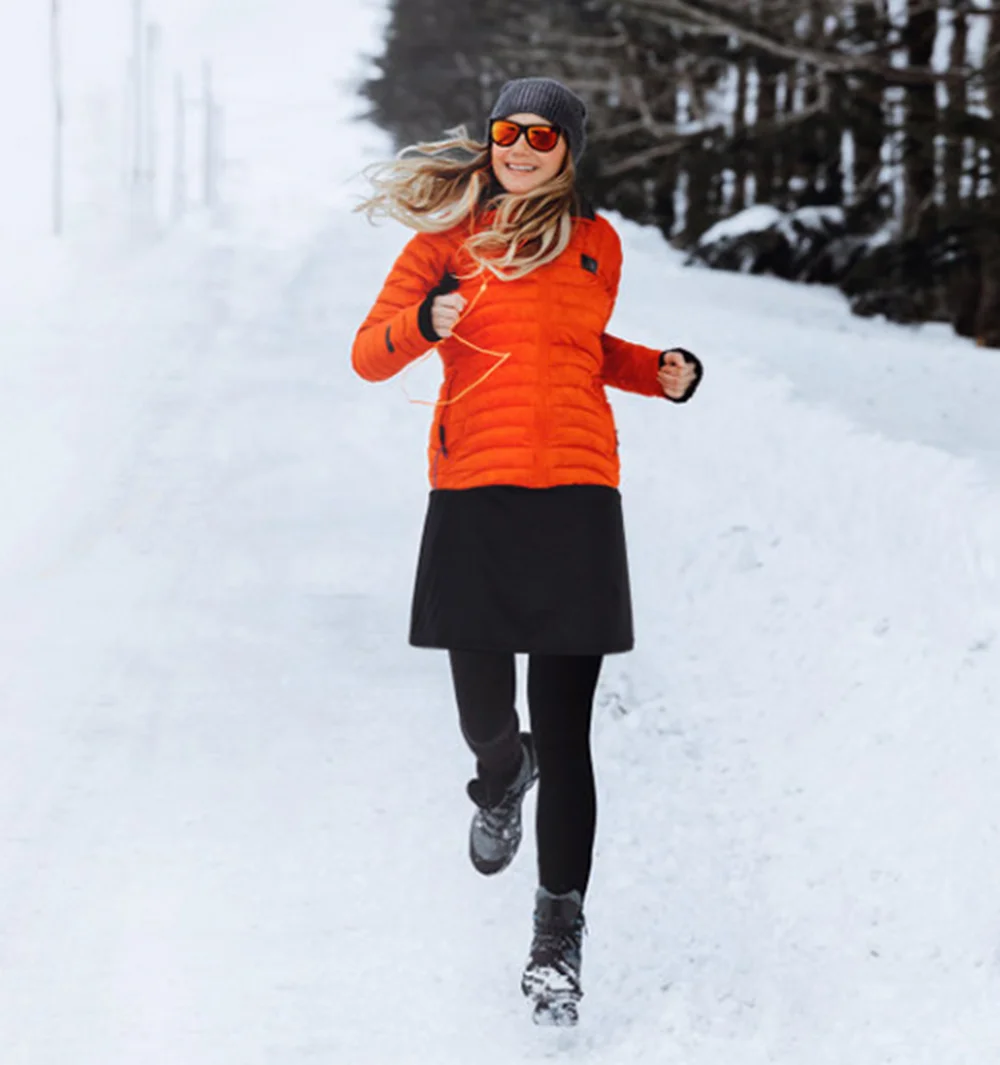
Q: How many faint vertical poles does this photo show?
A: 5